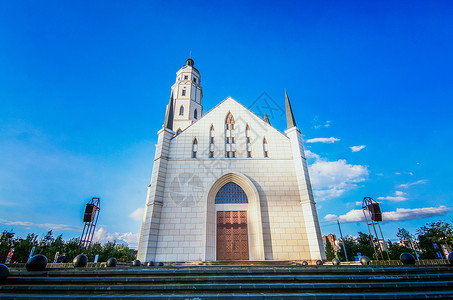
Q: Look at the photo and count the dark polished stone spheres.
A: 13